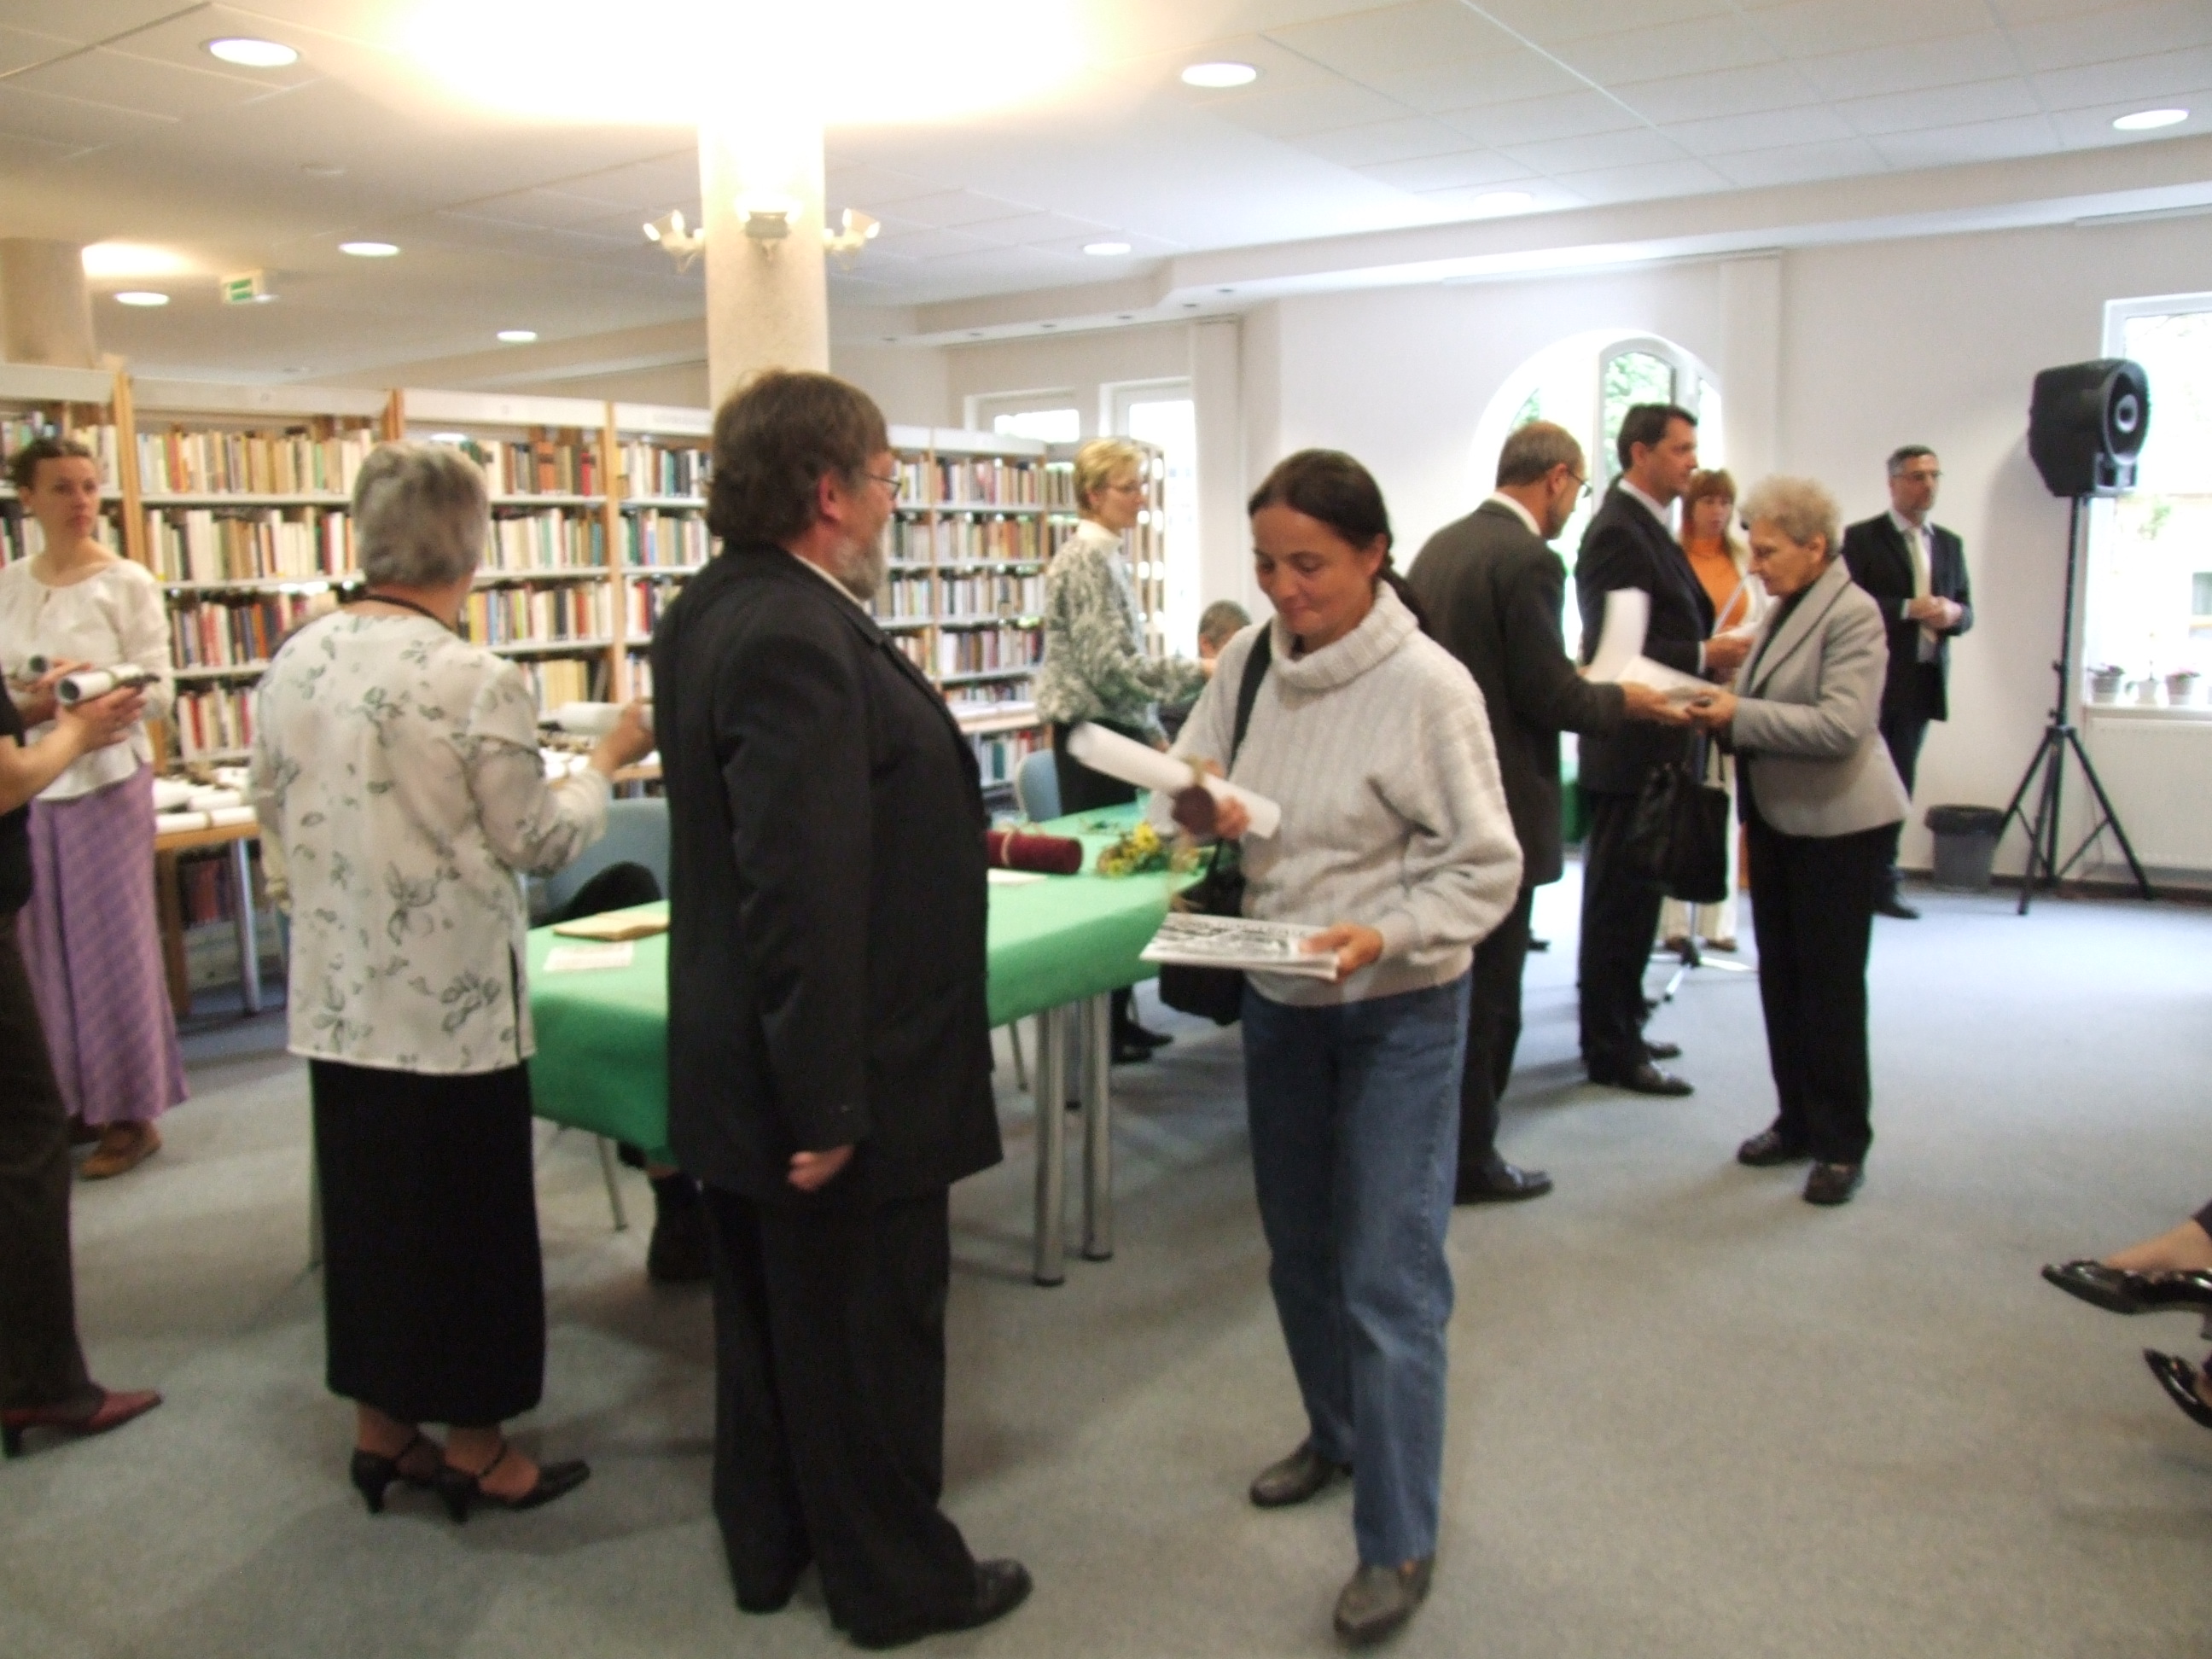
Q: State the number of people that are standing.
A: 11